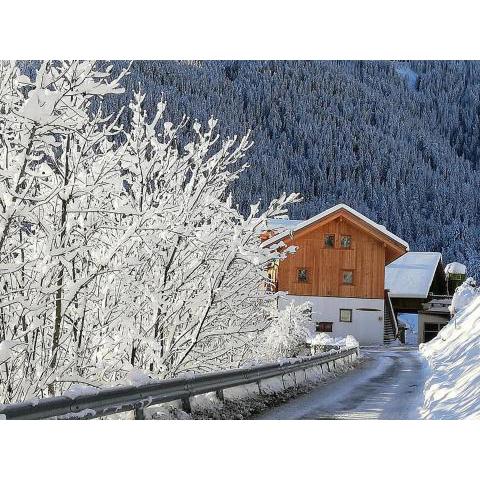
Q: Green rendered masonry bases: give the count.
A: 0